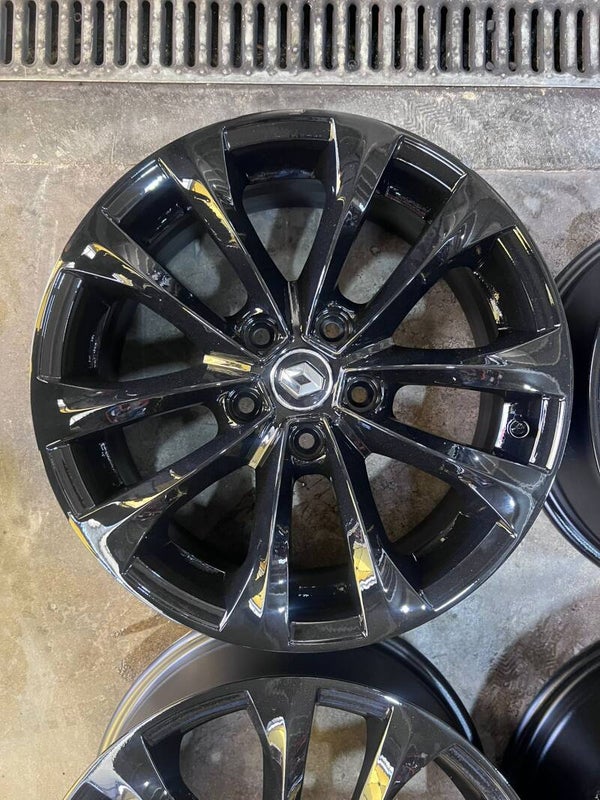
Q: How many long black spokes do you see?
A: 10